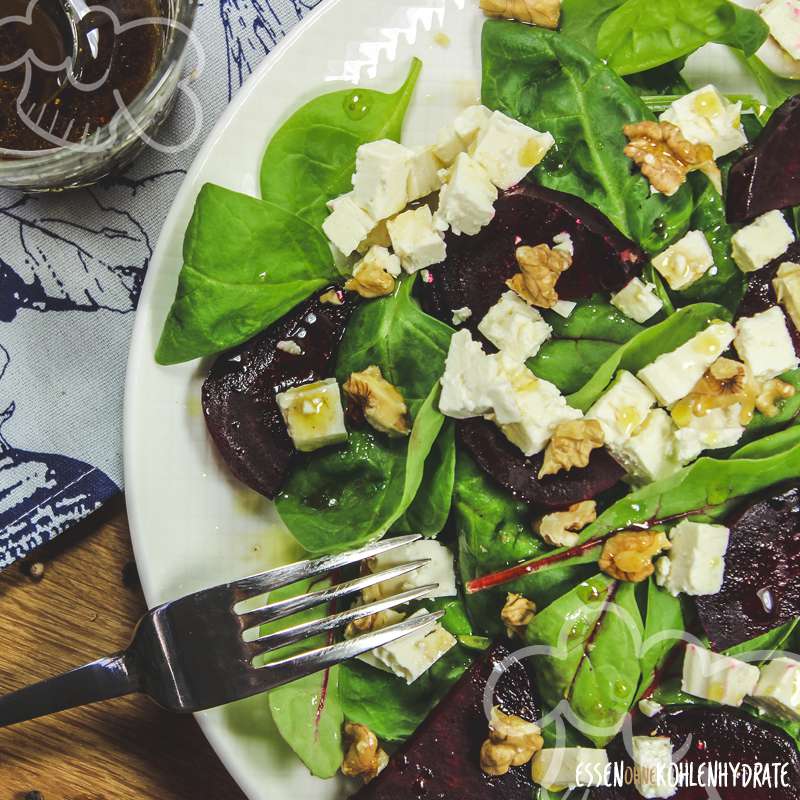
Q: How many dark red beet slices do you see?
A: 8